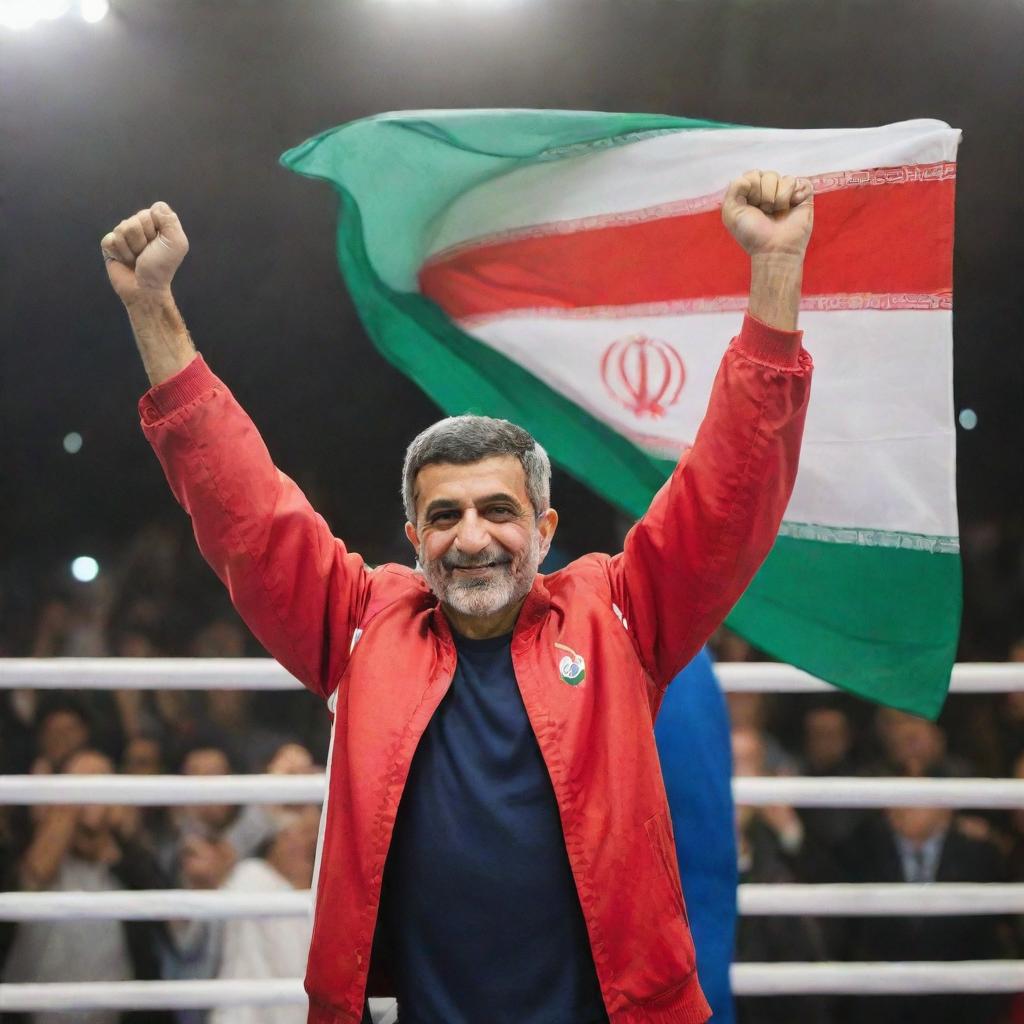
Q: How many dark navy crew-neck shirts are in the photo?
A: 1